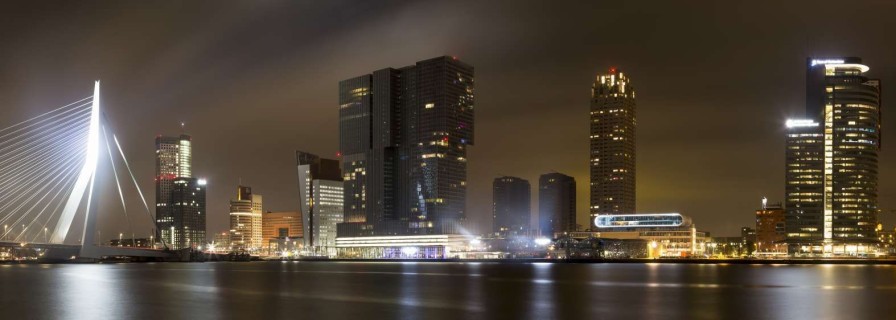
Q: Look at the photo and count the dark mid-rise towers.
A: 2